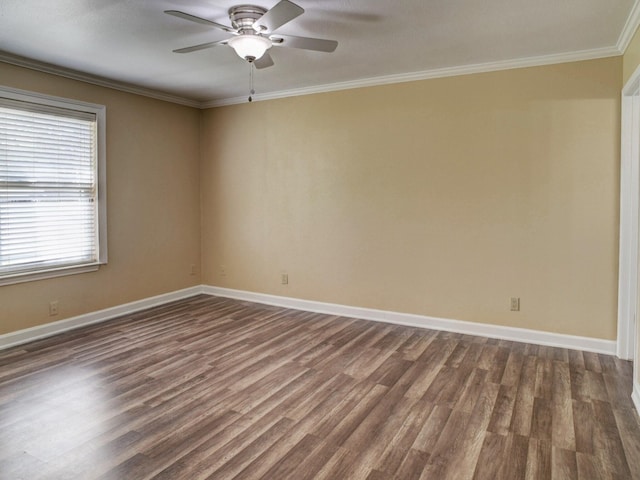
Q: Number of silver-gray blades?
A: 5